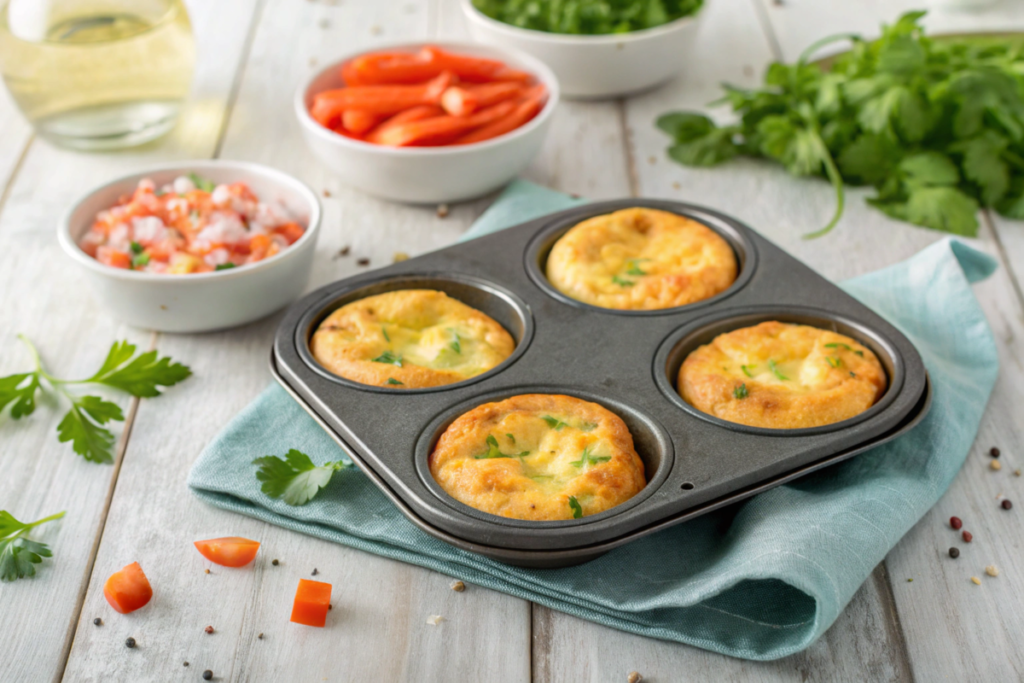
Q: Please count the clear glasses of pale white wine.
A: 1